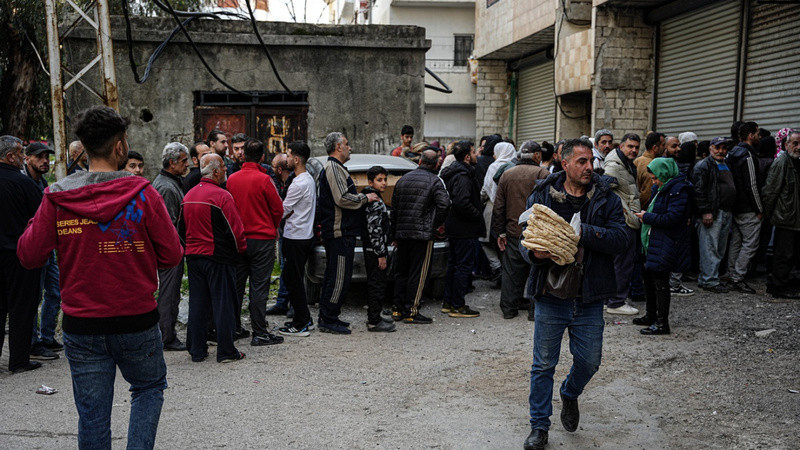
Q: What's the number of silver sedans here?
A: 1